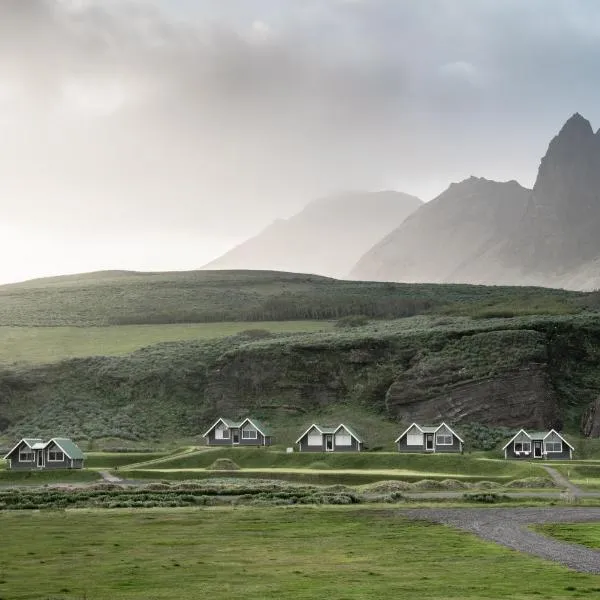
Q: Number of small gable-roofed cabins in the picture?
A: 5